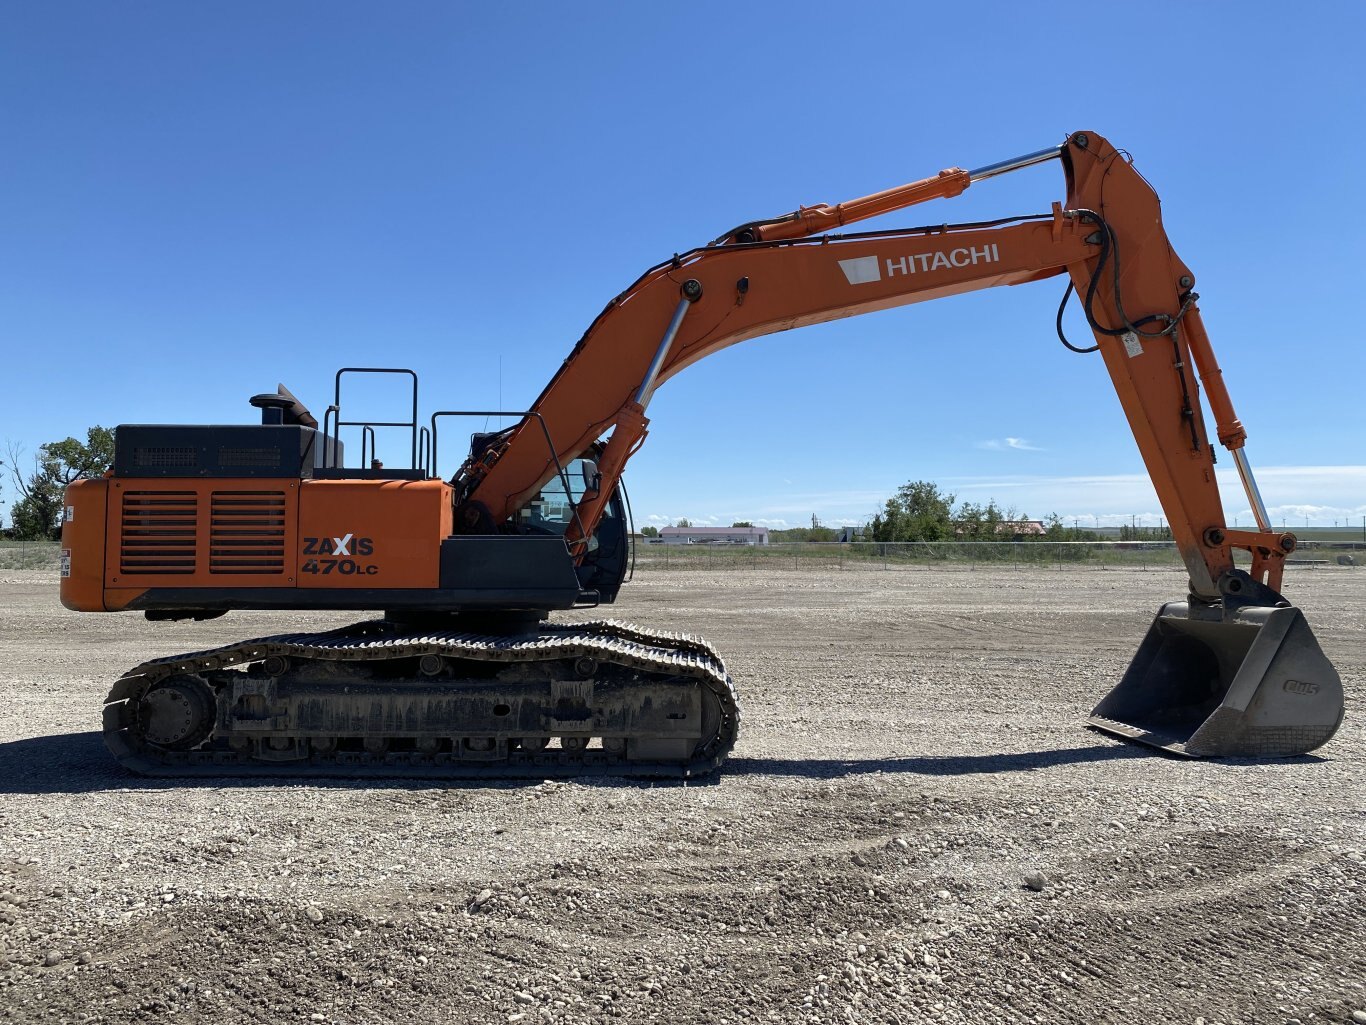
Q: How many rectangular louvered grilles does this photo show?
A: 2